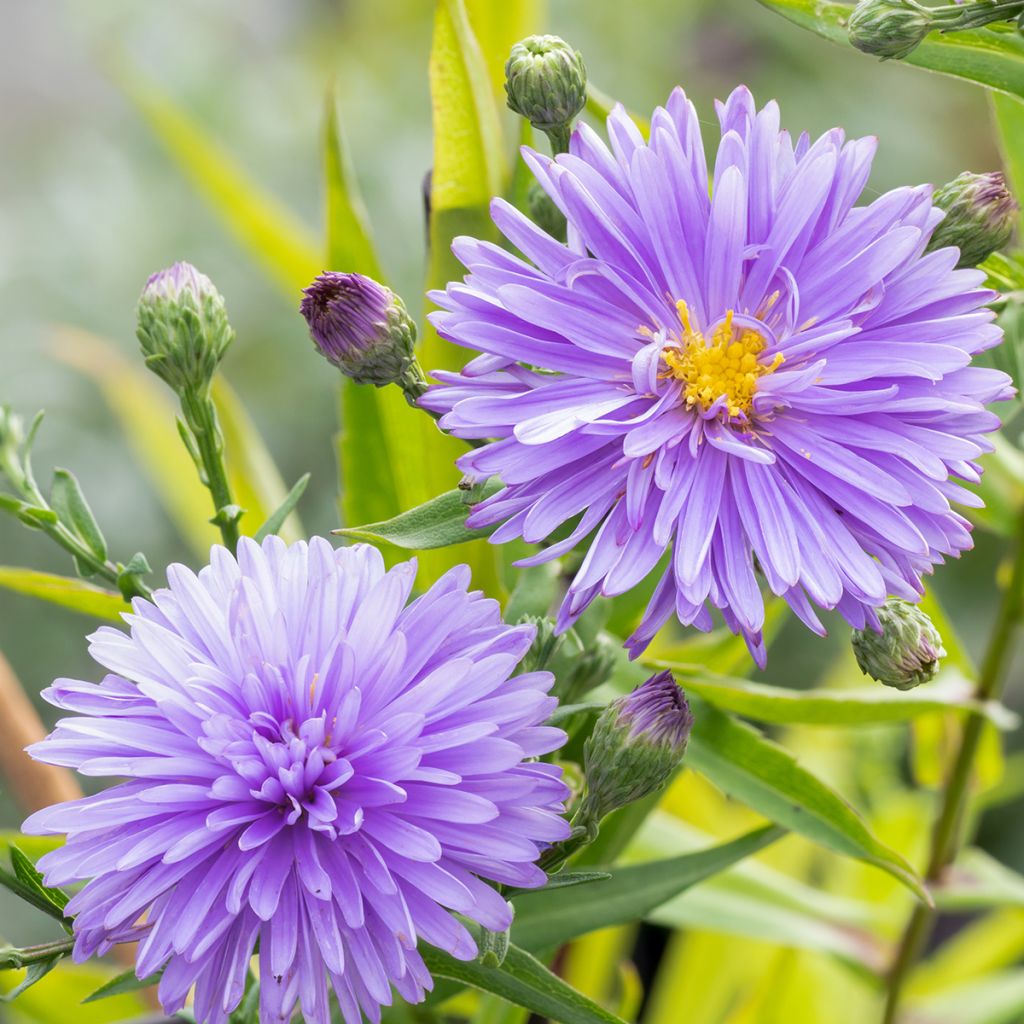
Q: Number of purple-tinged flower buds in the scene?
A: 5